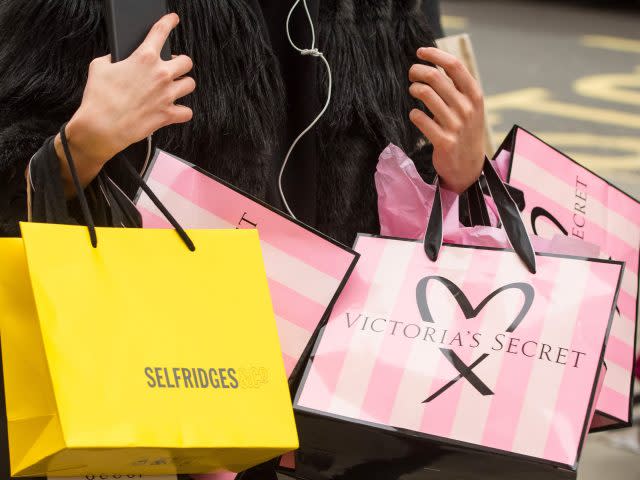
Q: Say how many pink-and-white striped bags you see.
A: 3